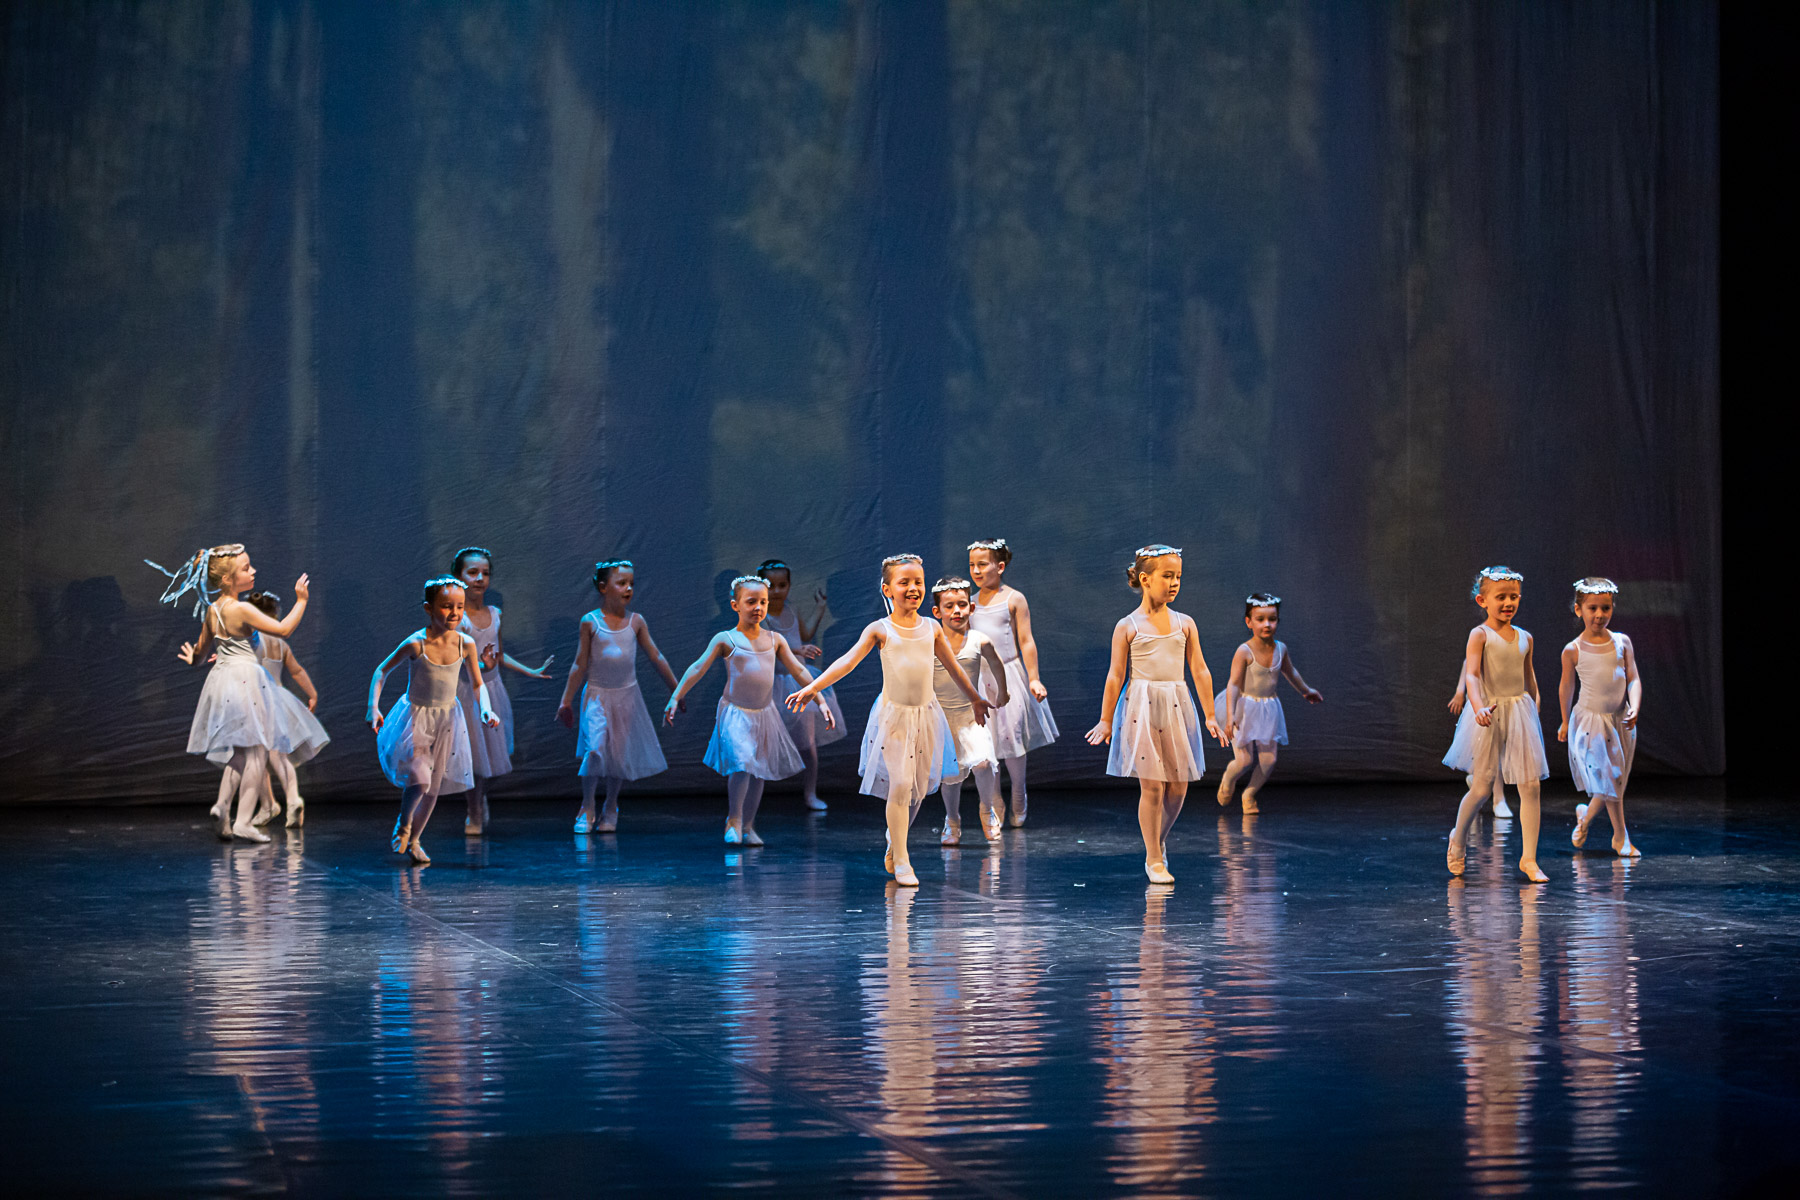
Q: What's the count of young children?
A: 15